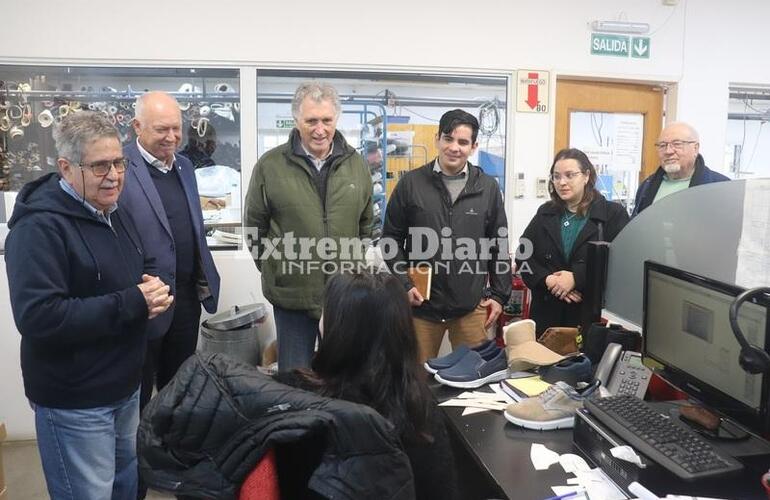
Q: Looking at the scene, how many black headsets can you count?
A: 1